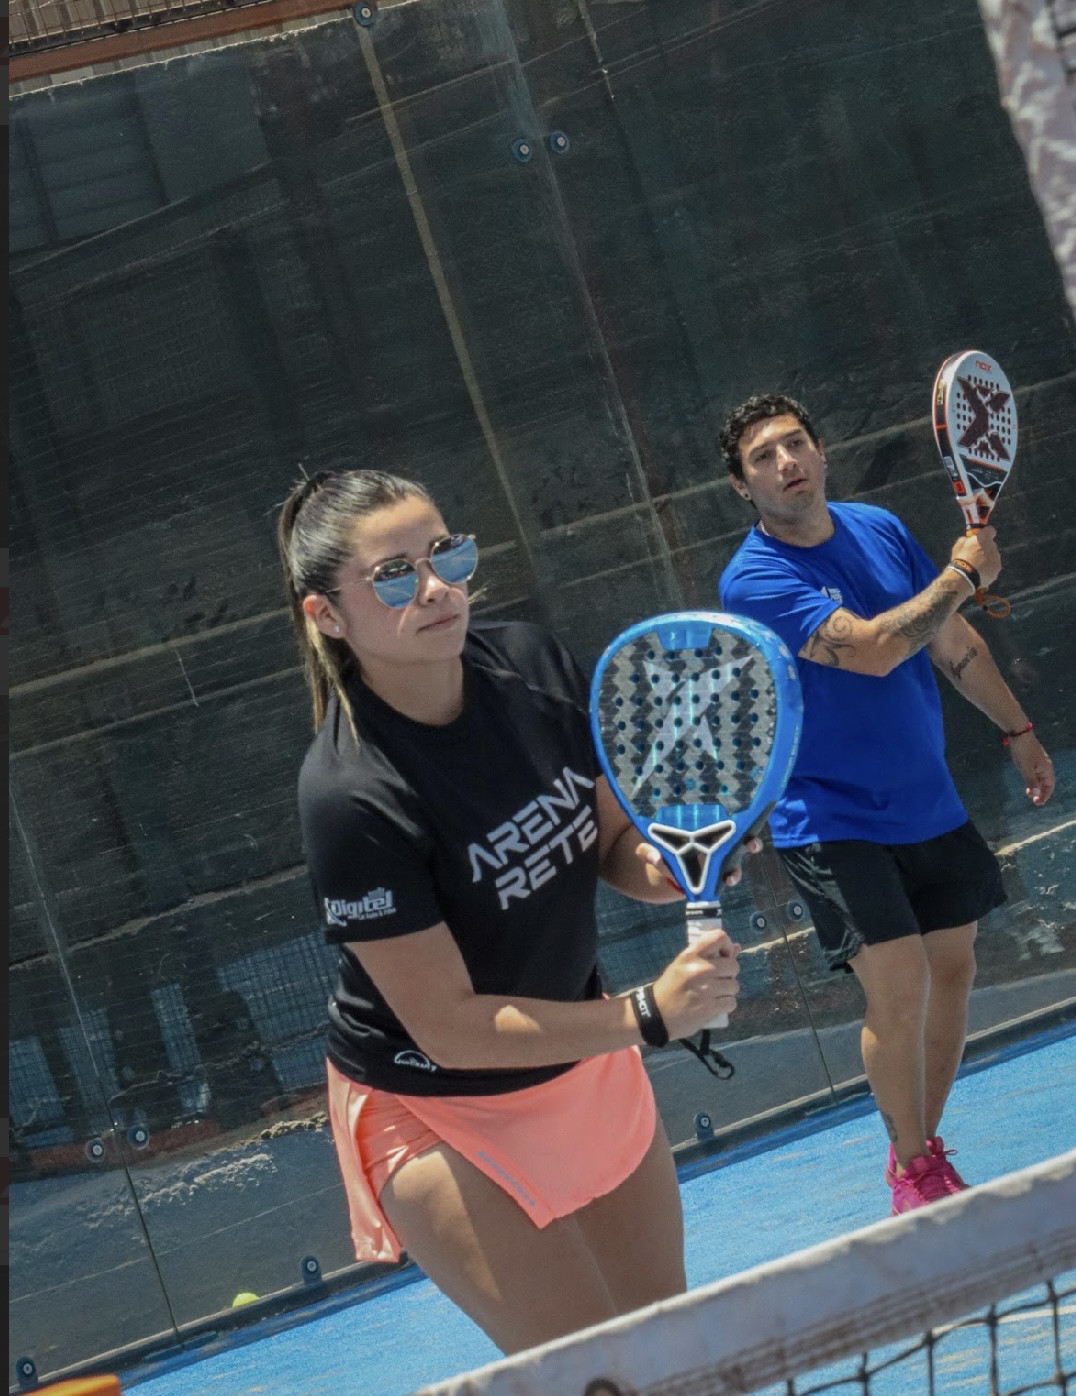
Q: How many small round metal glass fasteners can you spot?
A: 10